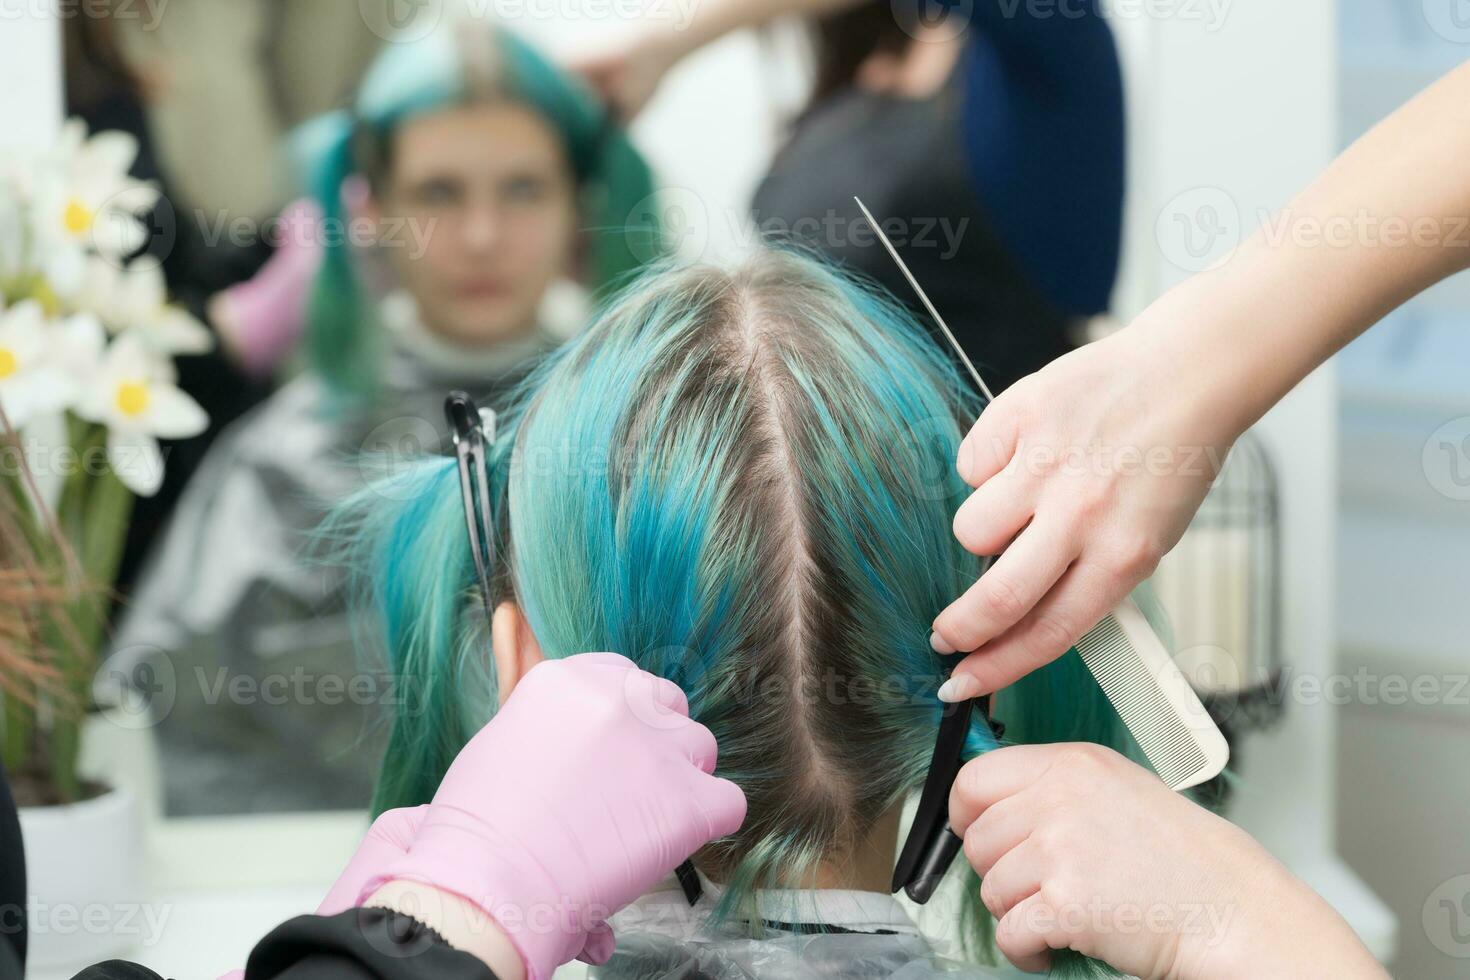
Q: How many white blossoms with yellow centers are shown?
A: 3